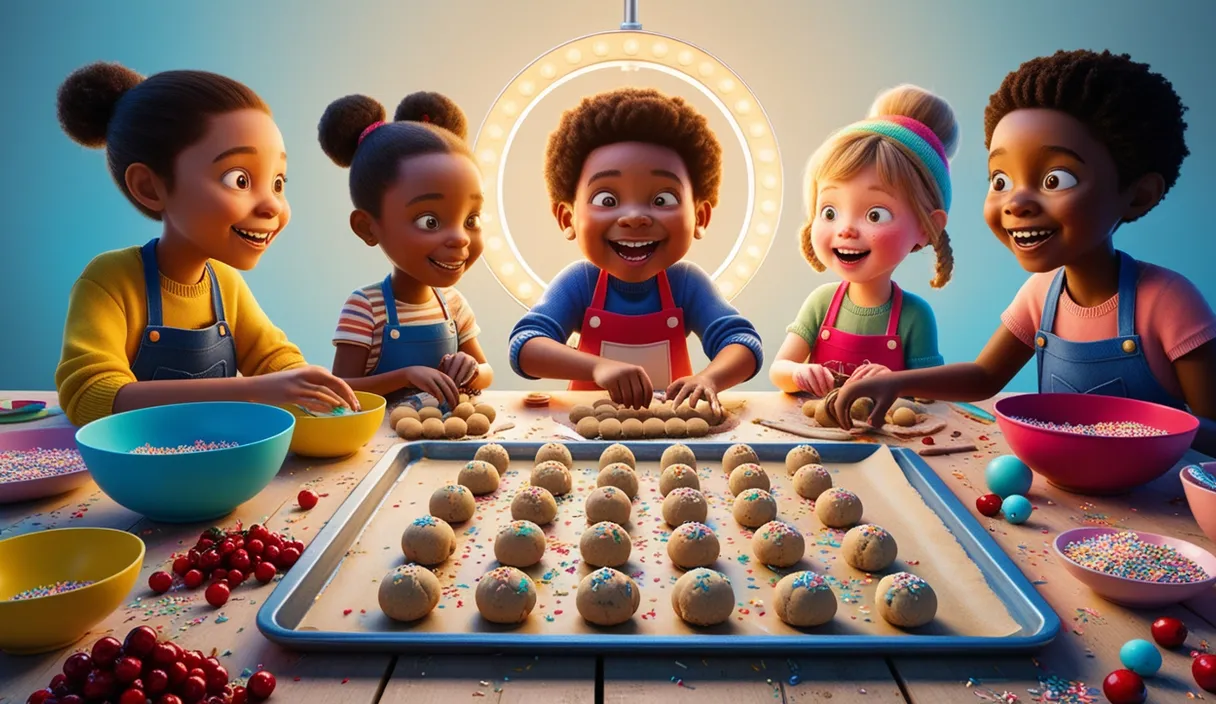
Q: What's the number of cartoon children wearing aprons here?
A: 5